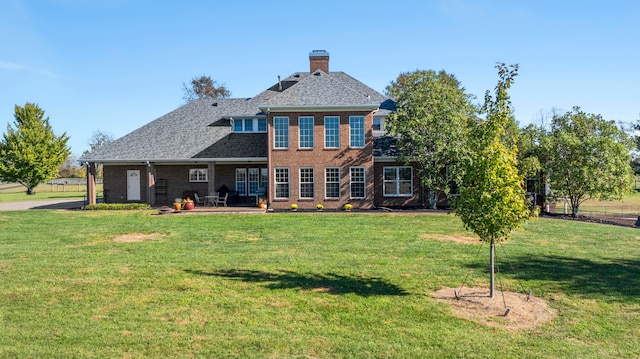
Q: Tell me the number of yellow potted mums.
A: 3